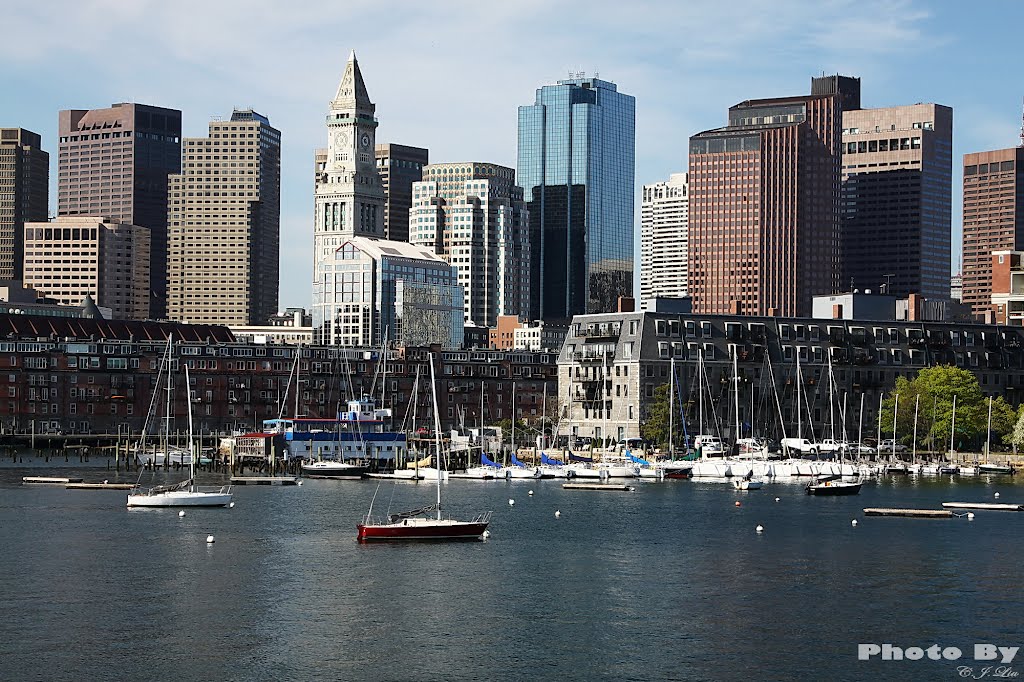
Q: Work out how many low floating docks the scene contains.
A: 6